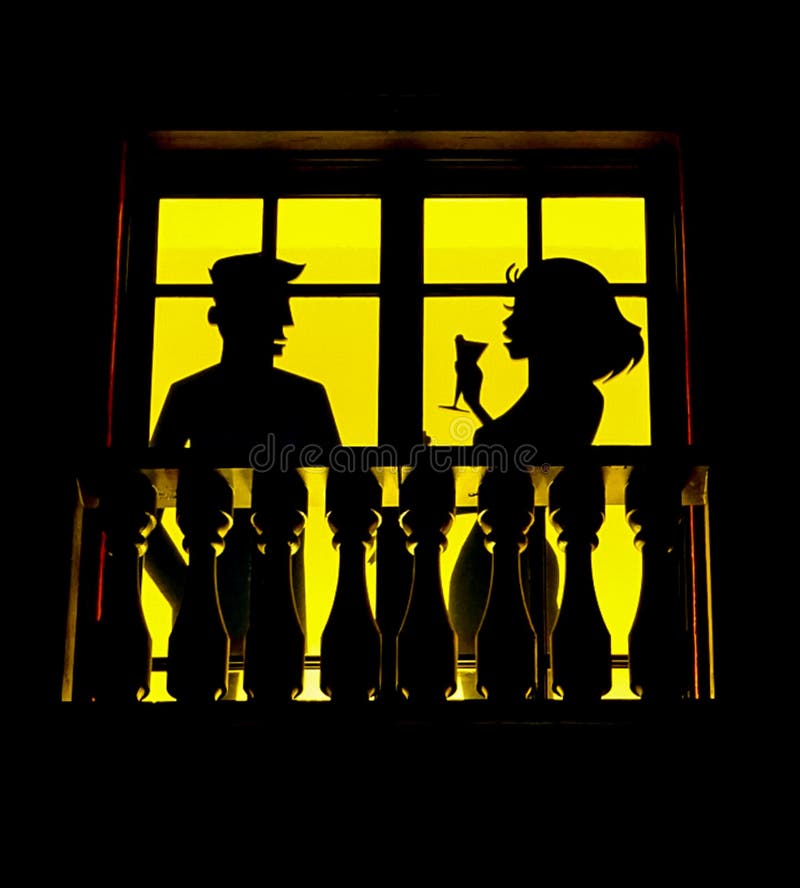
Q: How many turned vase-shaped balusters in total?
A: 8